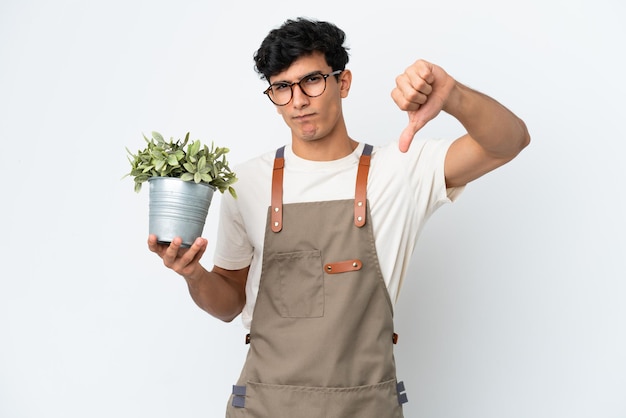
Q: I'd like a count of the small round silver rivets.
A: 6